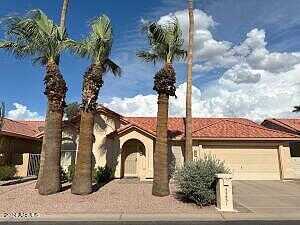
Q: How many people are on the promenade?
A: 0